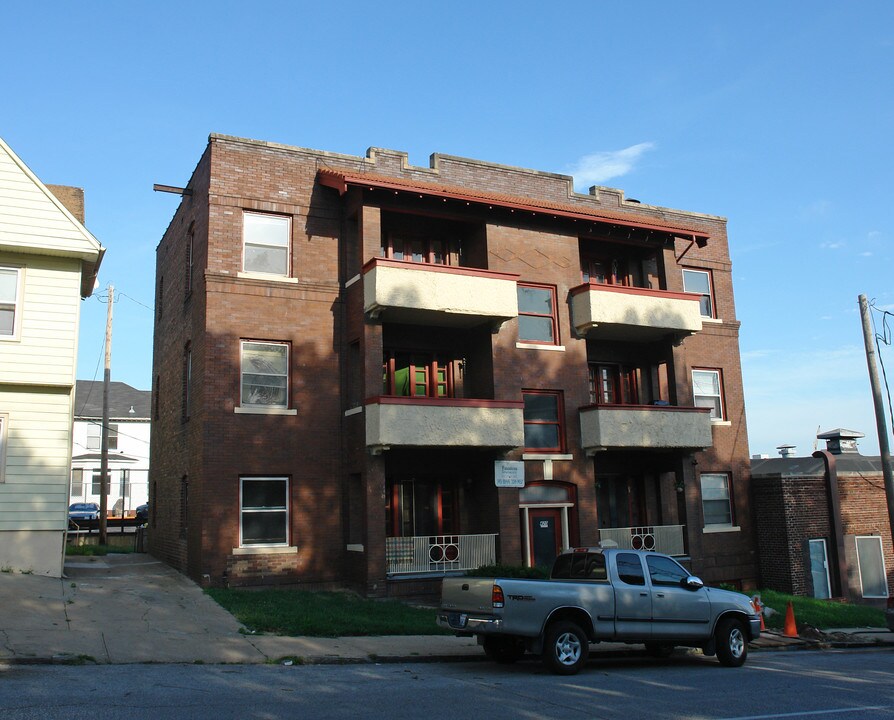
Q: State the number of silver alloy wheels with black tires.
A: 2